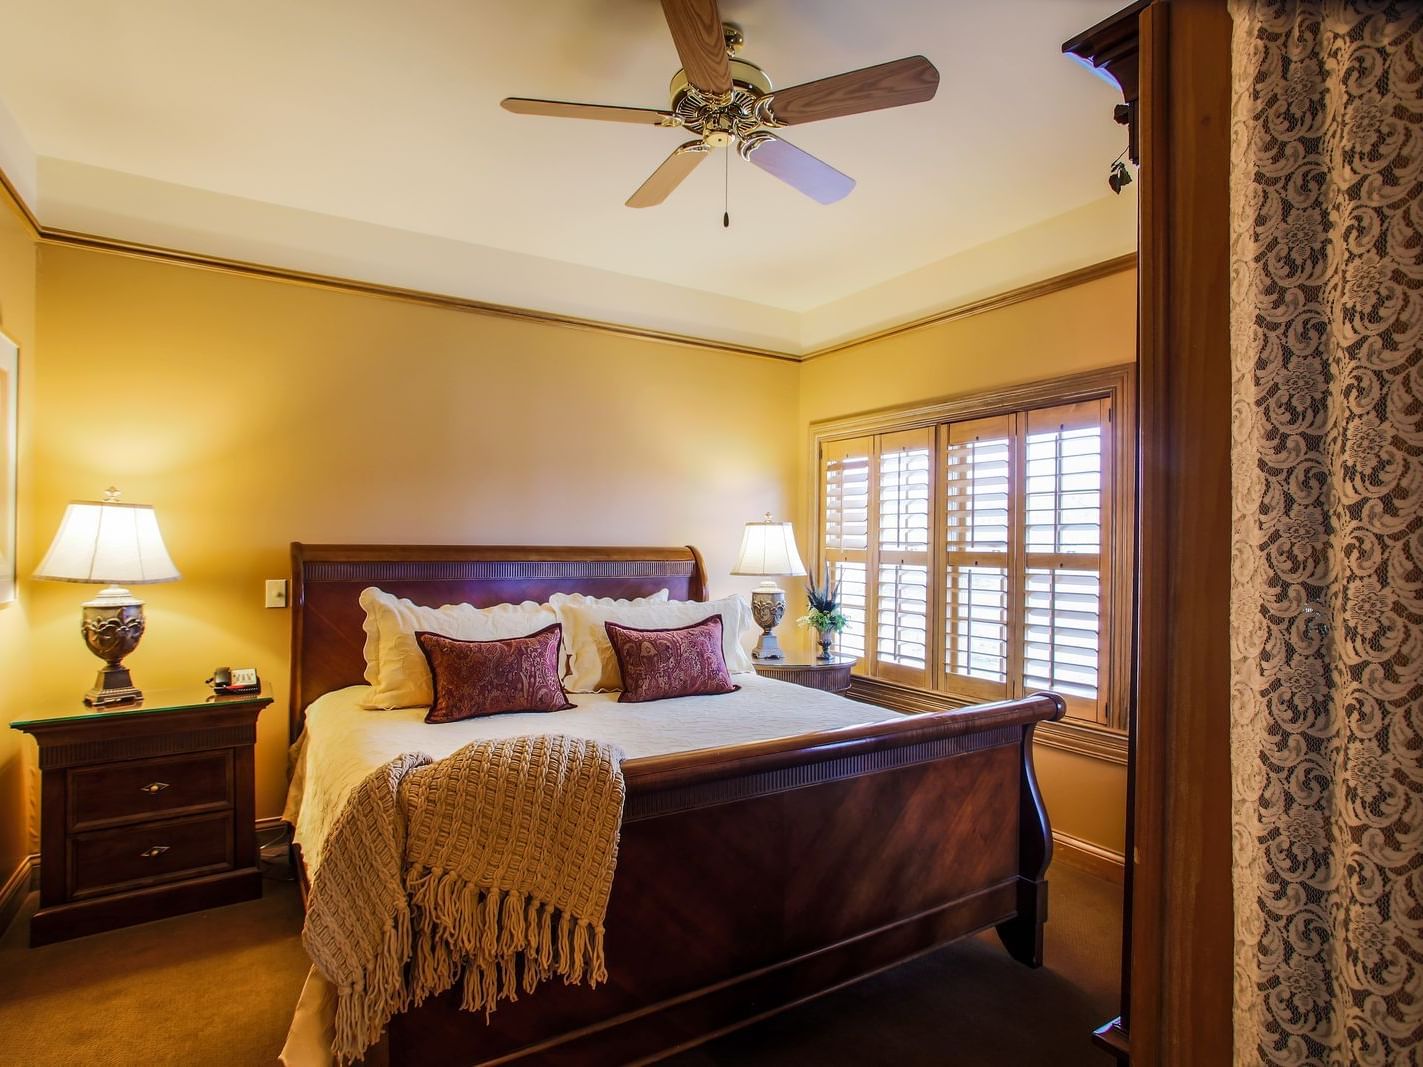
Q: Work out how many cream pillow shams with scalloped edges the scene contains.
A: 2